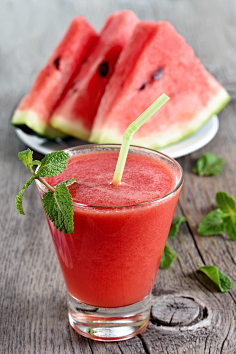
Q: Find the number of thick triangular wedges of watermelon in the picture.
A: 3